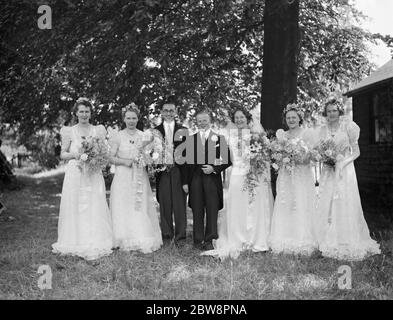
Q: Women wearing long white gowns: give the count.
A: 5